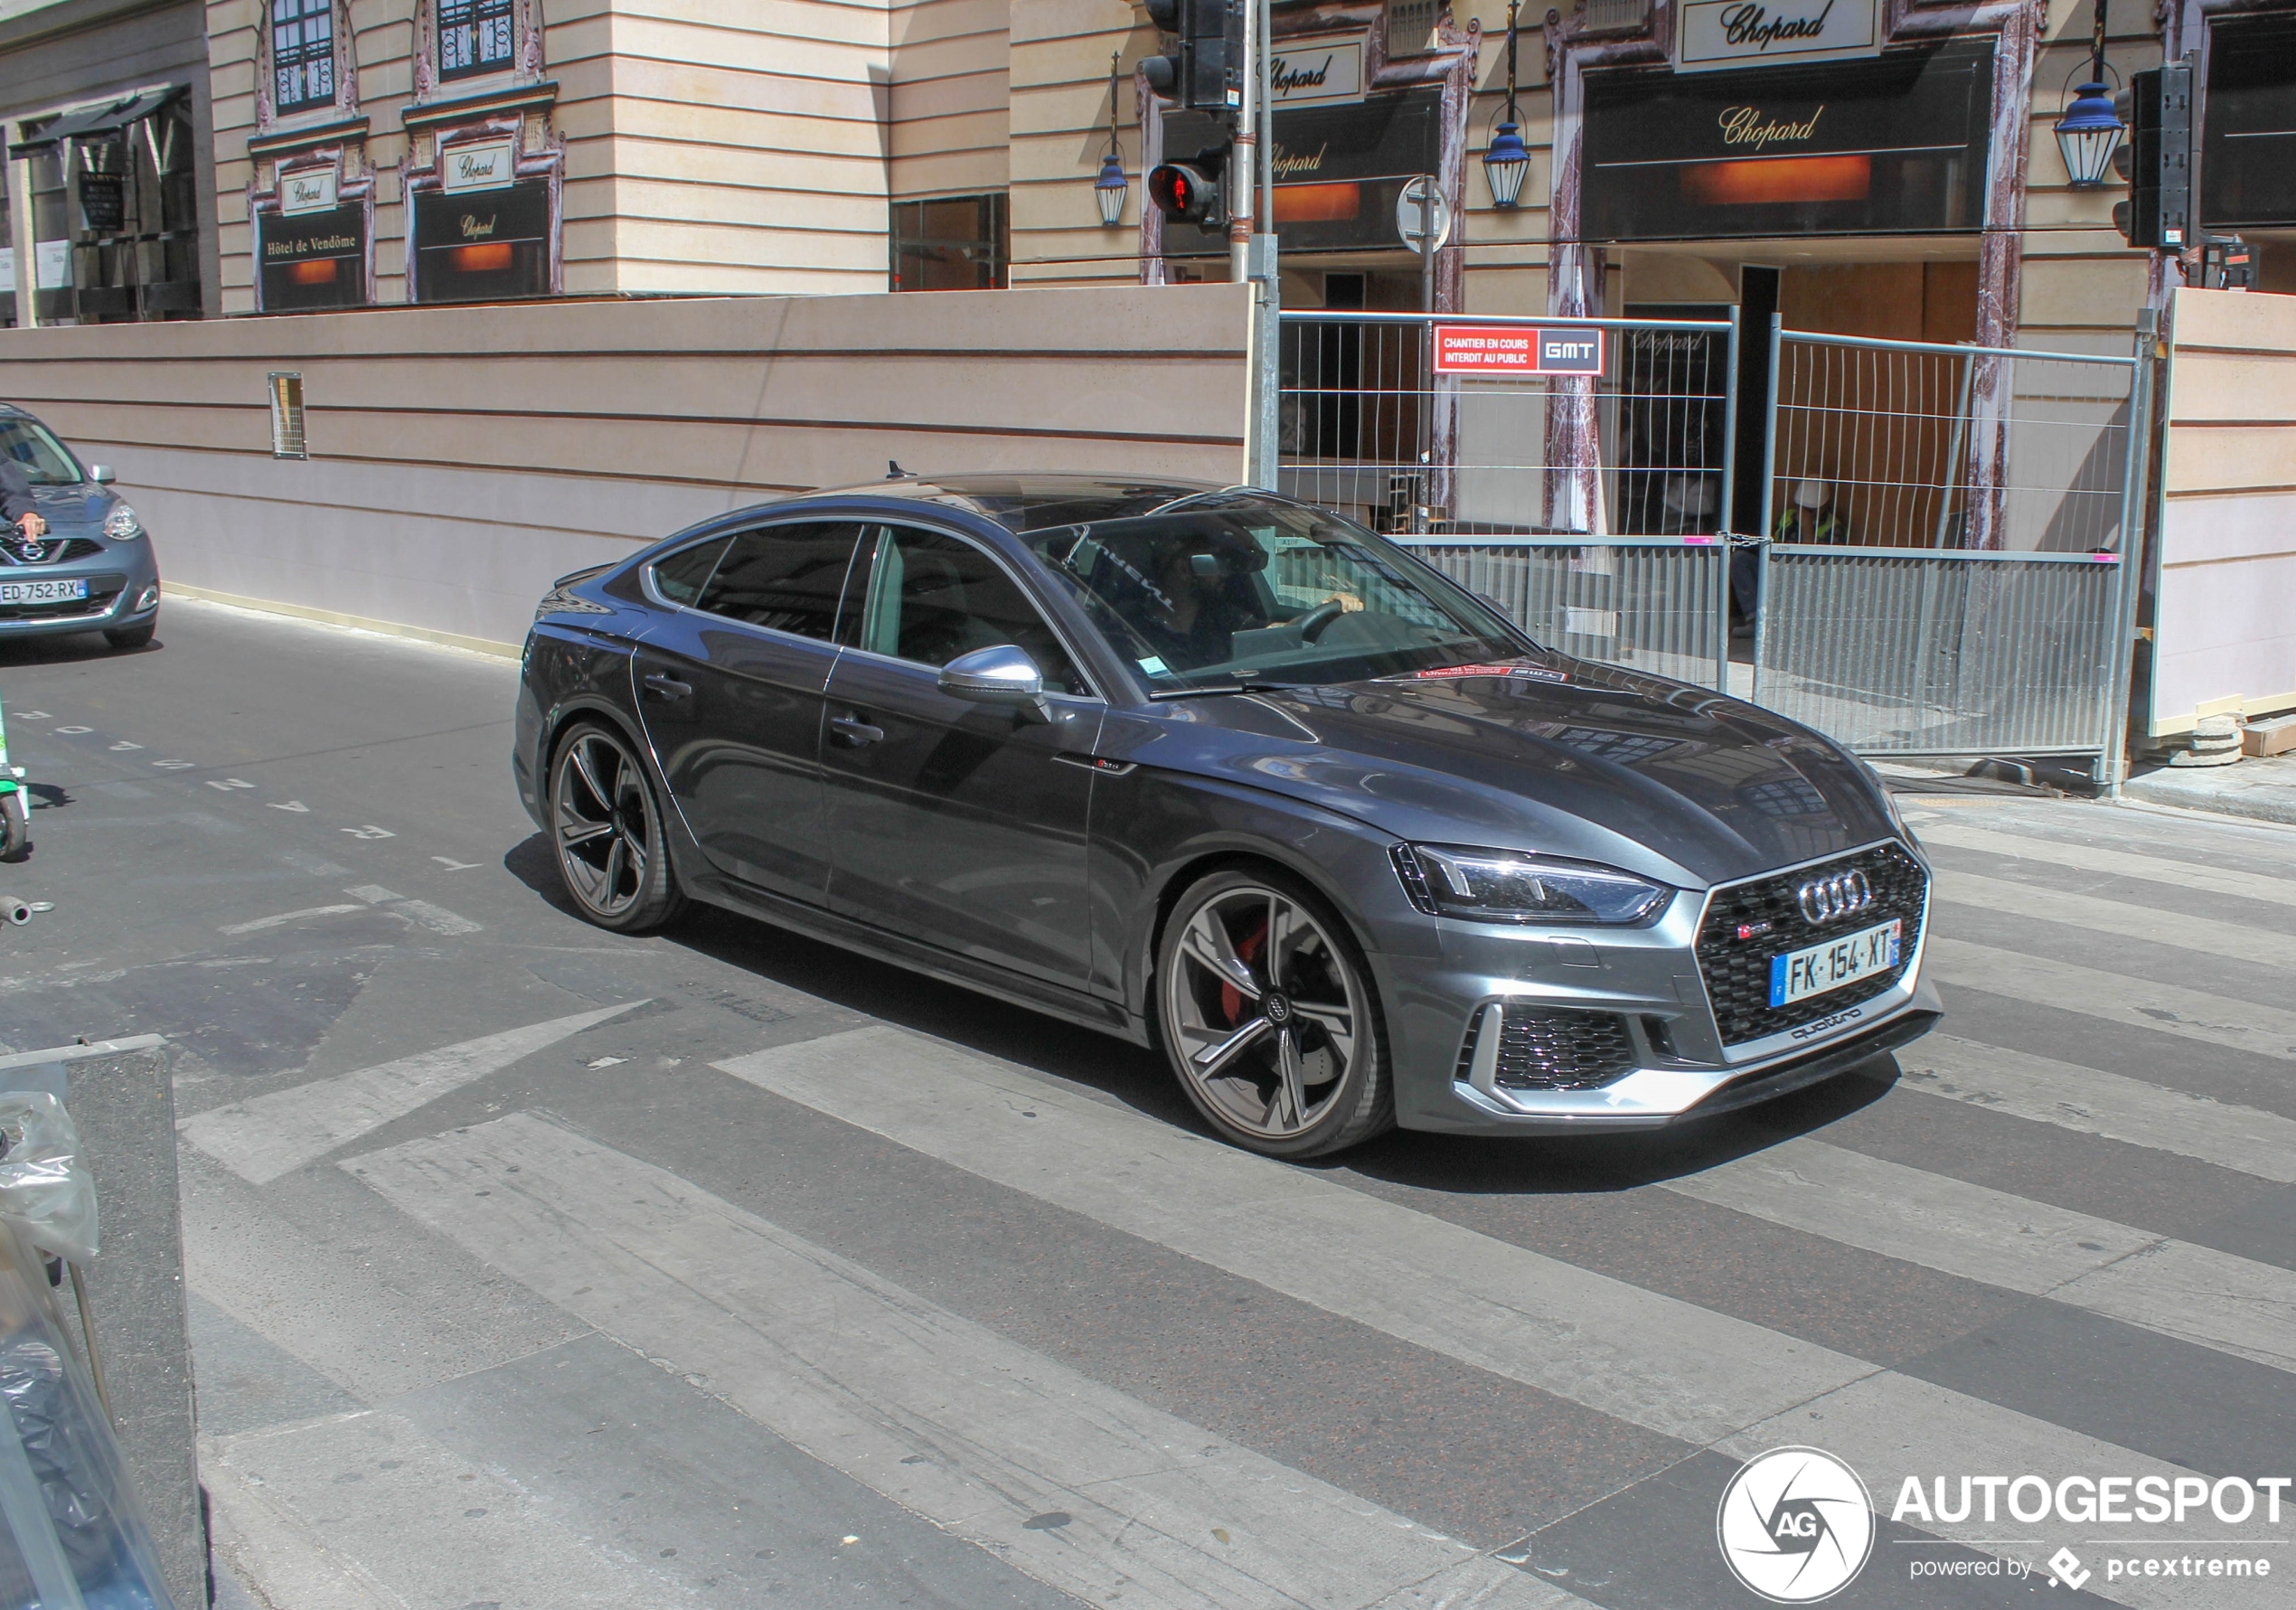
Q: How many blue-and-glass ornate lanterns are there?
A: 3